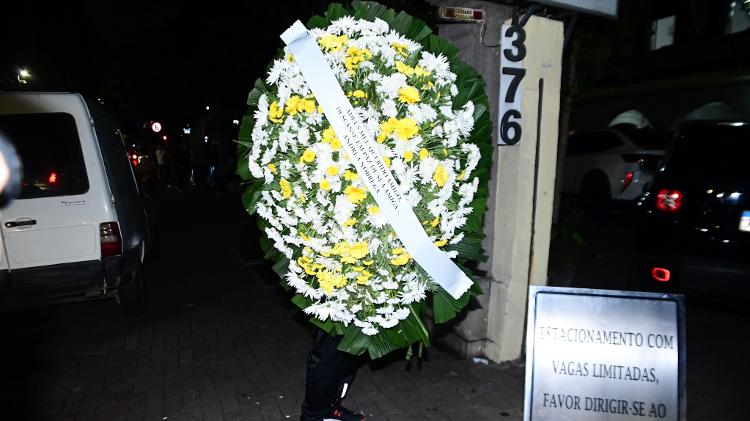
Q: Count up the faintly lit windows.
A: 2